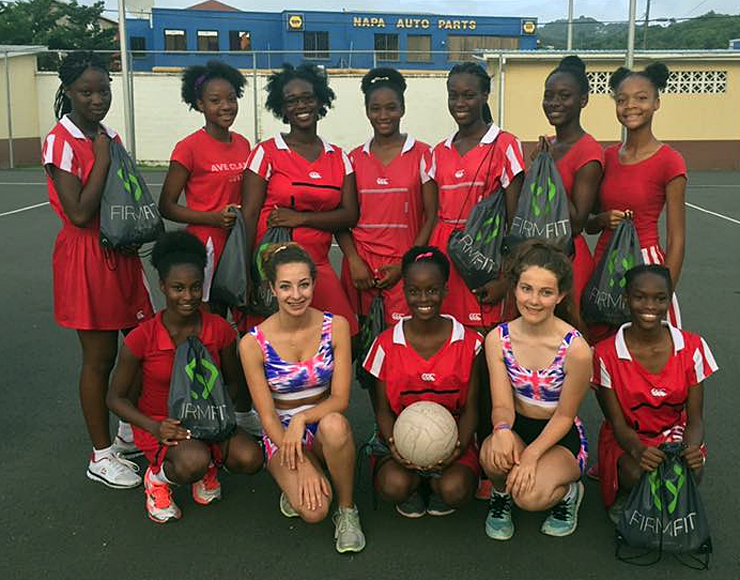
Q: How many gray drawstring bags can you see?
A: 9